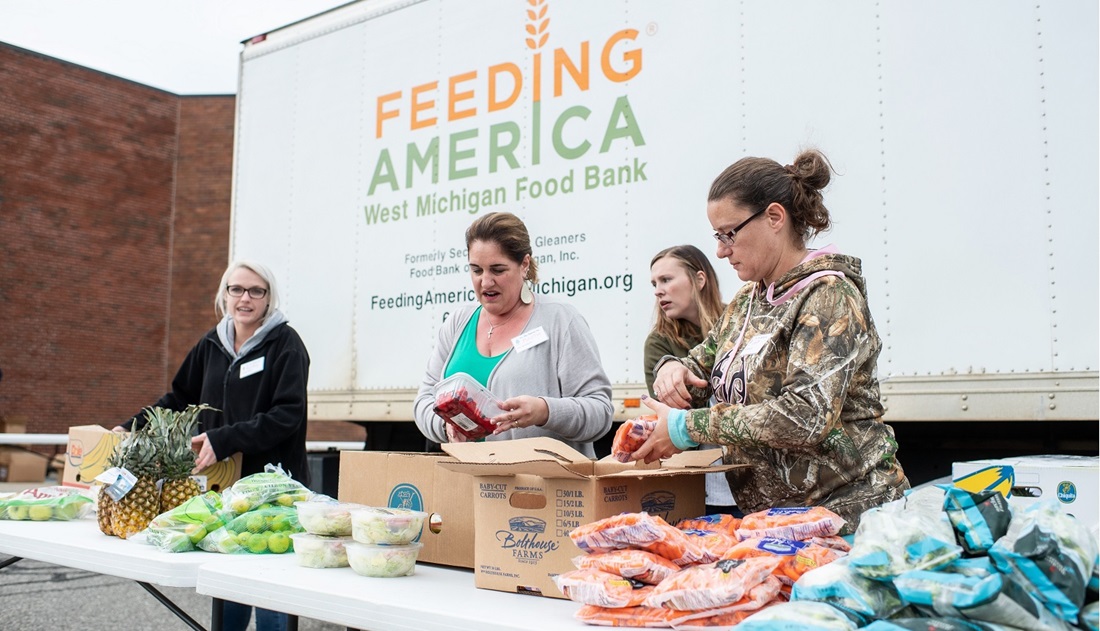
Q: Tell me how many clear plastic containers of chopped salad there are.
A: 4